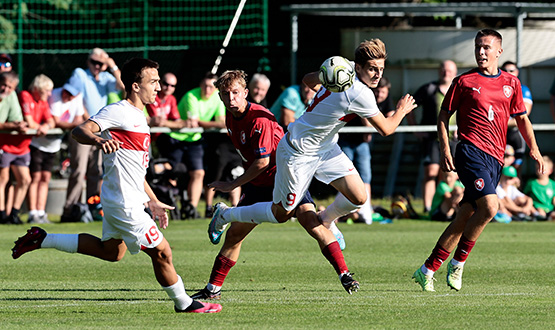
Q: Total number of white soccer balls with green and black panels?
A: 1